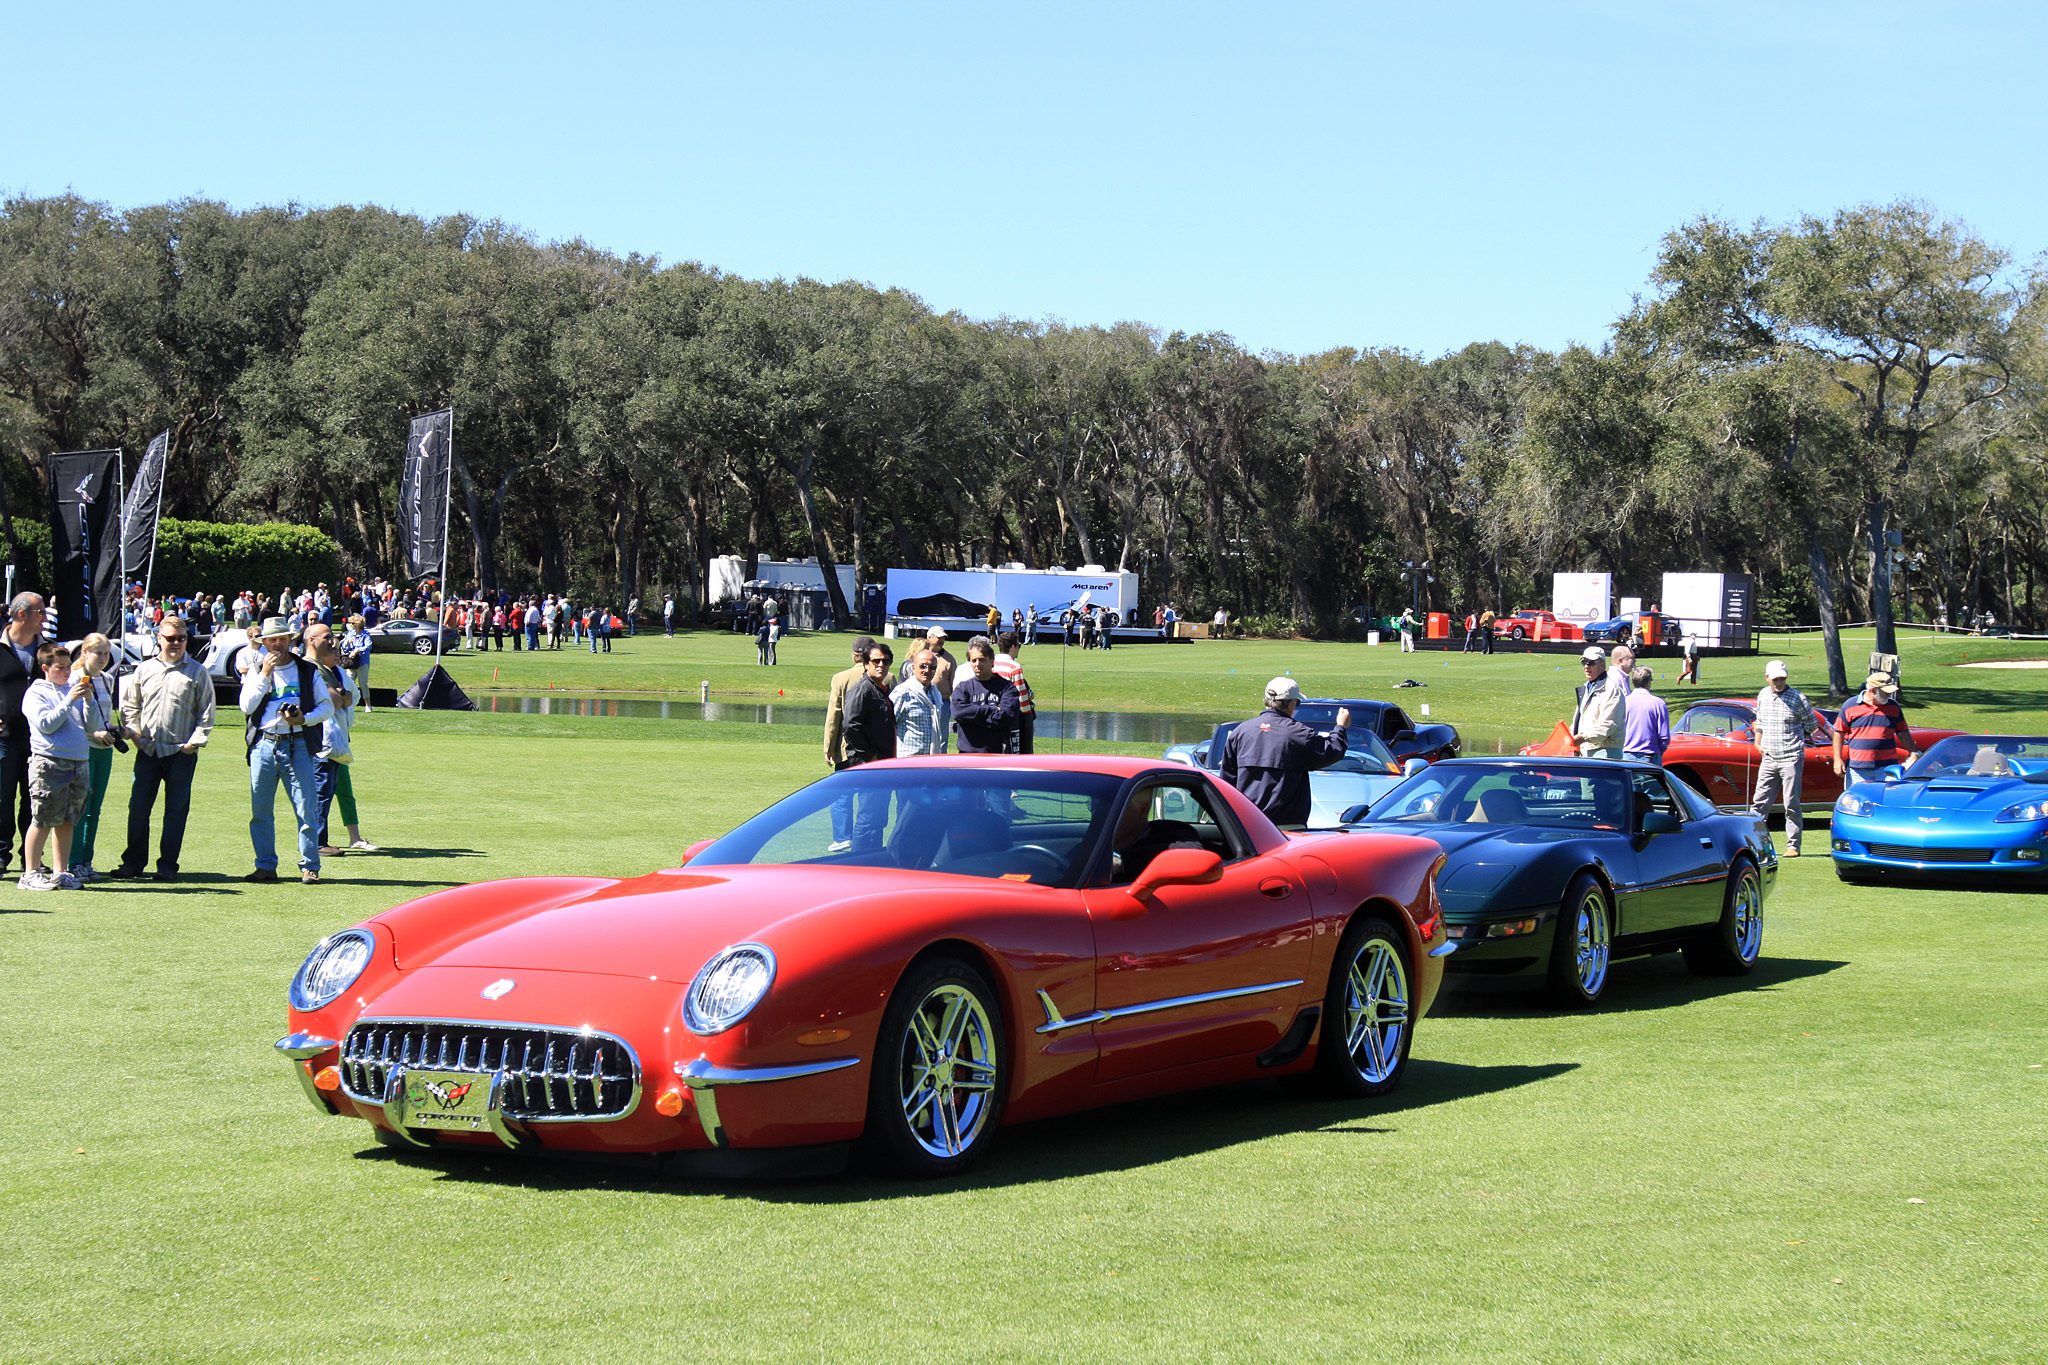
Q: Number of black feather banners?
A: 3